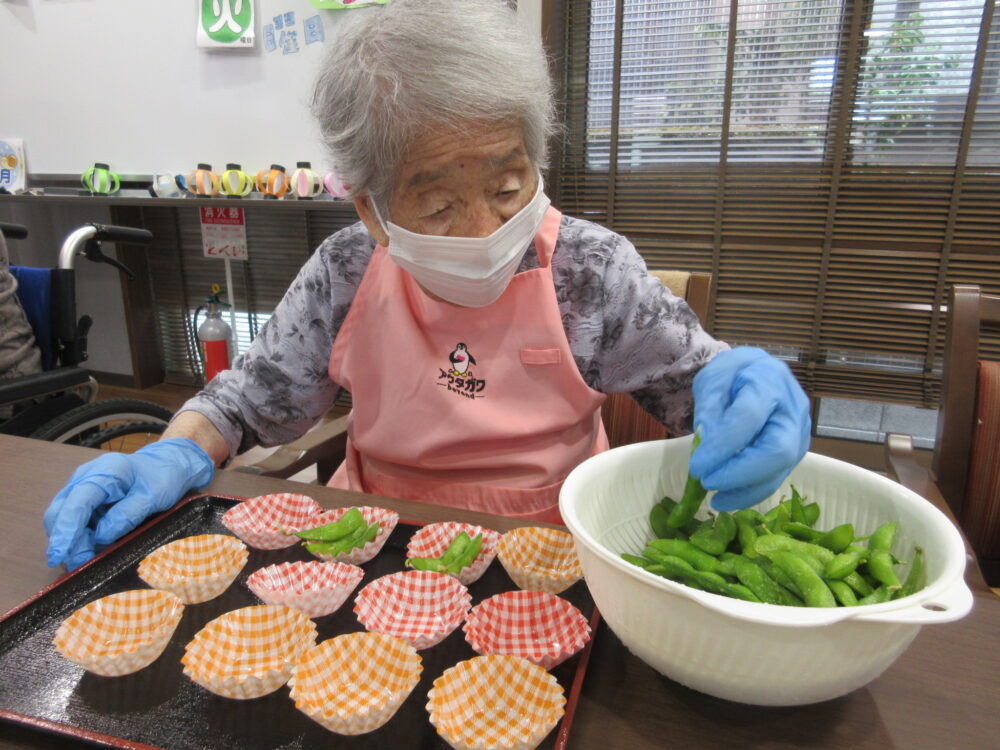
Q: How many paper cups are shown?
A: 12